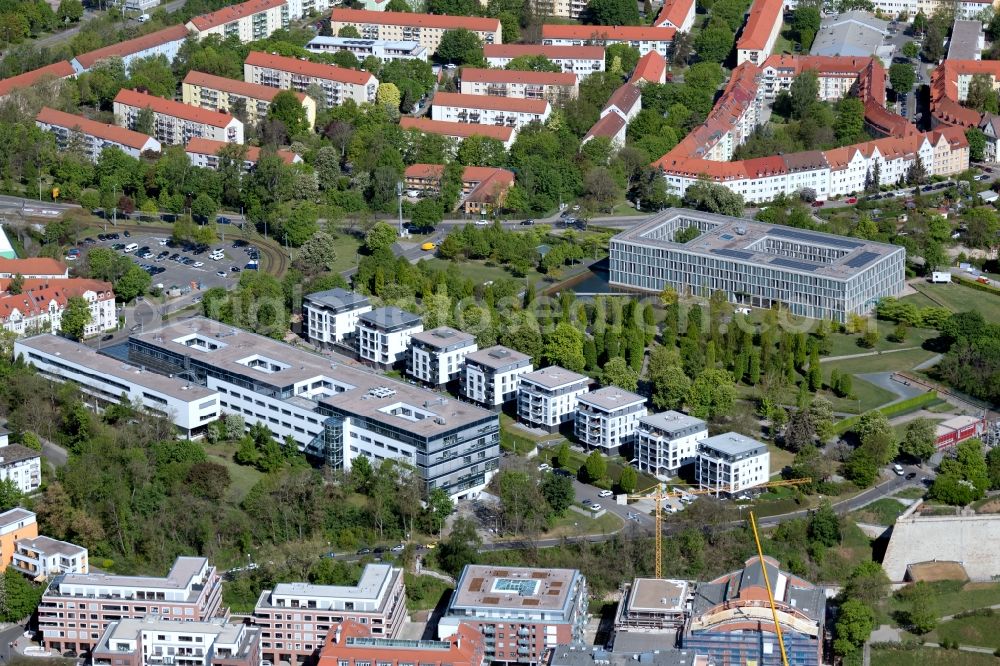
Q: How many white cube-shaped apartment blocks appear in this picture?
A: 8